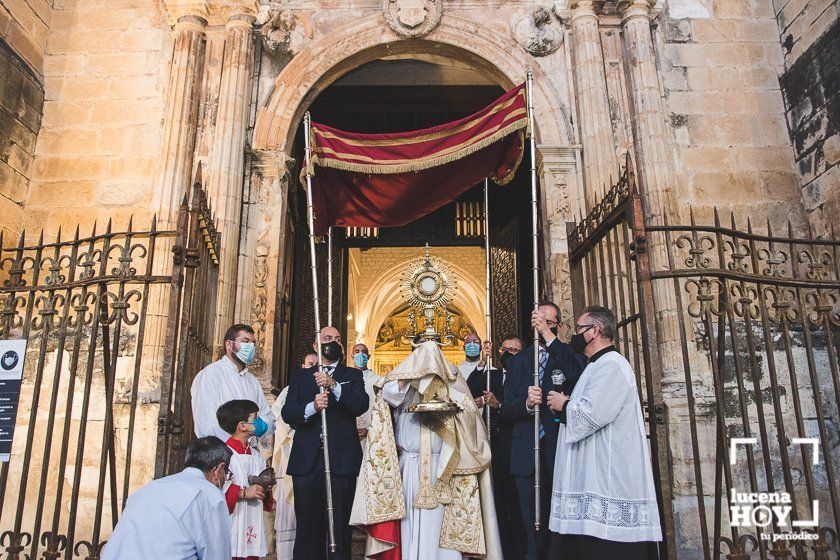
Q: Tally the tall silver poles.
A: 4